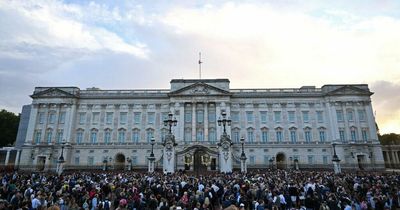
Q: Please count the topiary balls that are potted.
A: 0